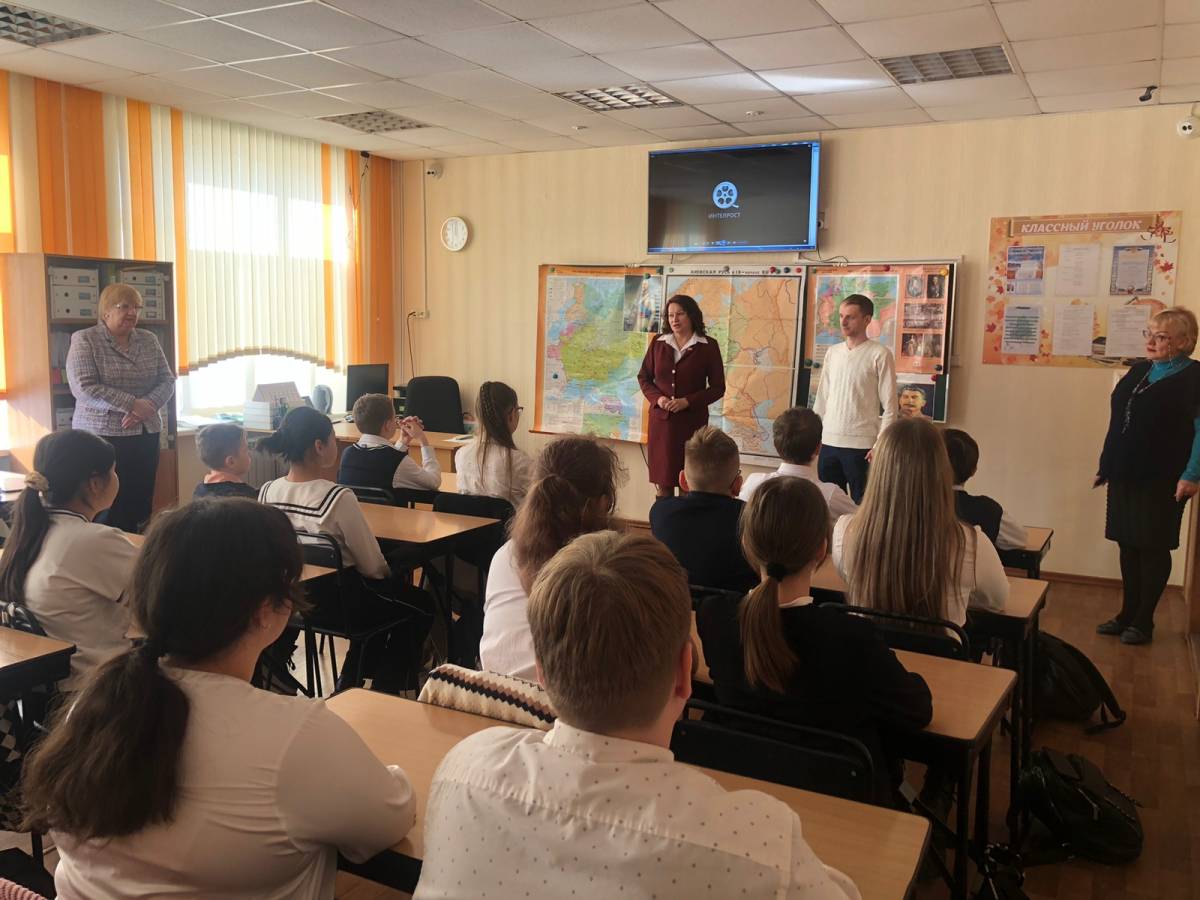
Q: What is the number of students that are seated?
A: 13